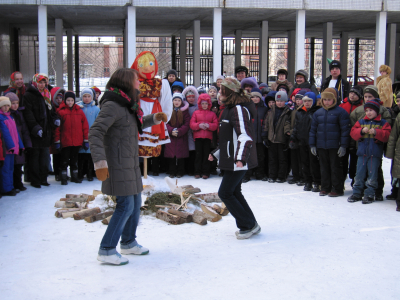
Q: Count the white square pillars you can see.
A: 5